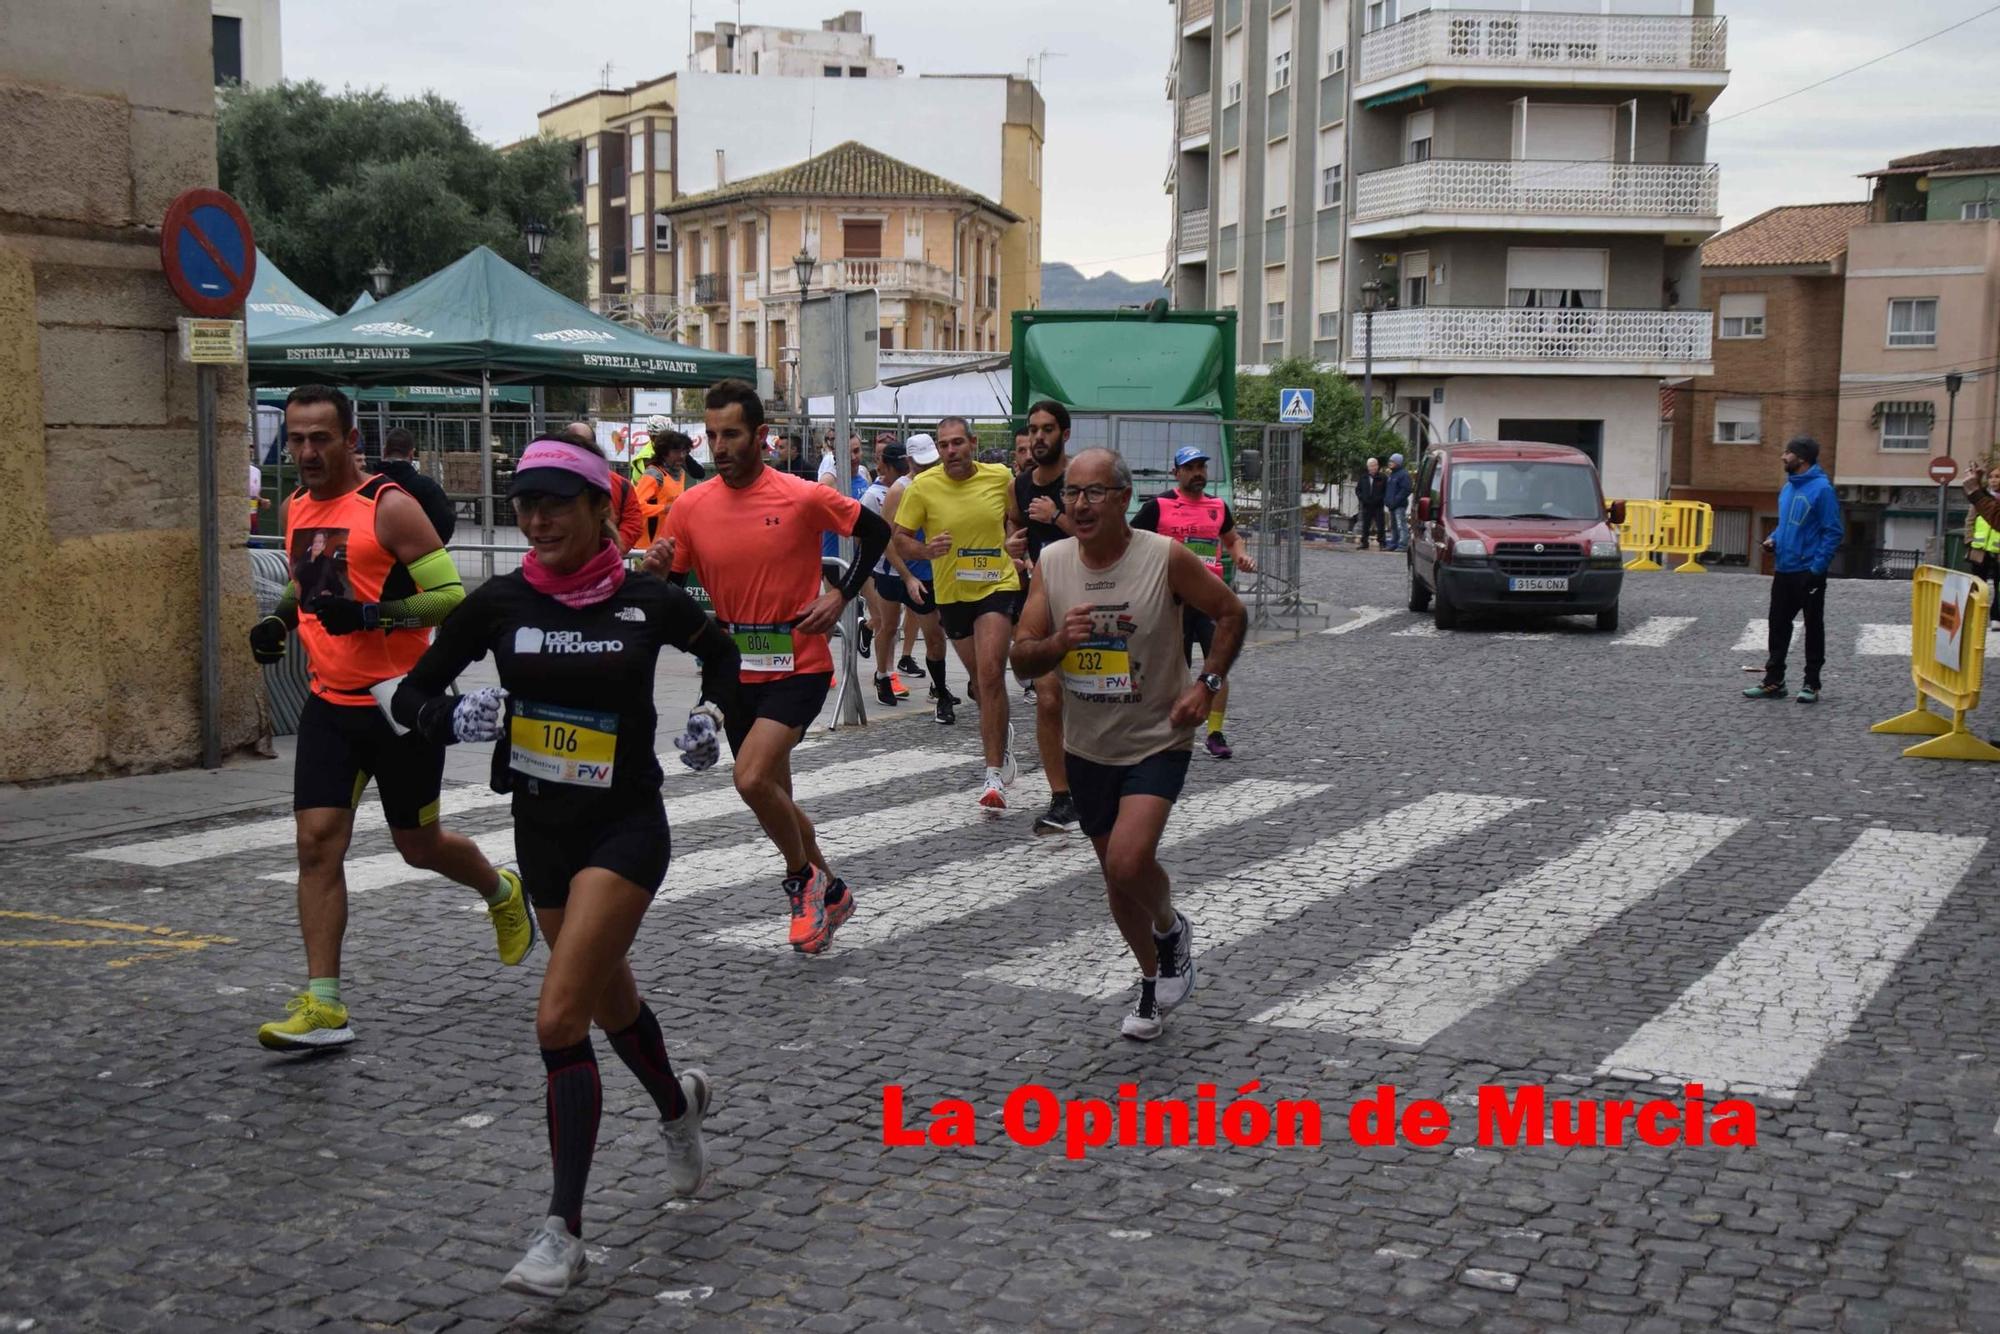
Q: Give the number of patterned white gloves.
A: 2